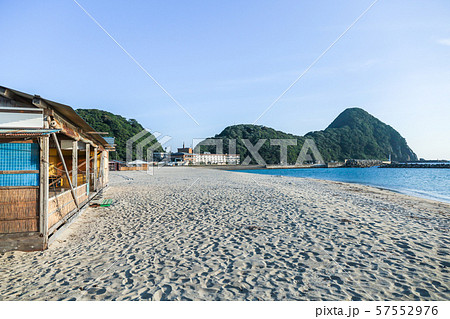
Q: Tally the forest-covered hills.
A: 3